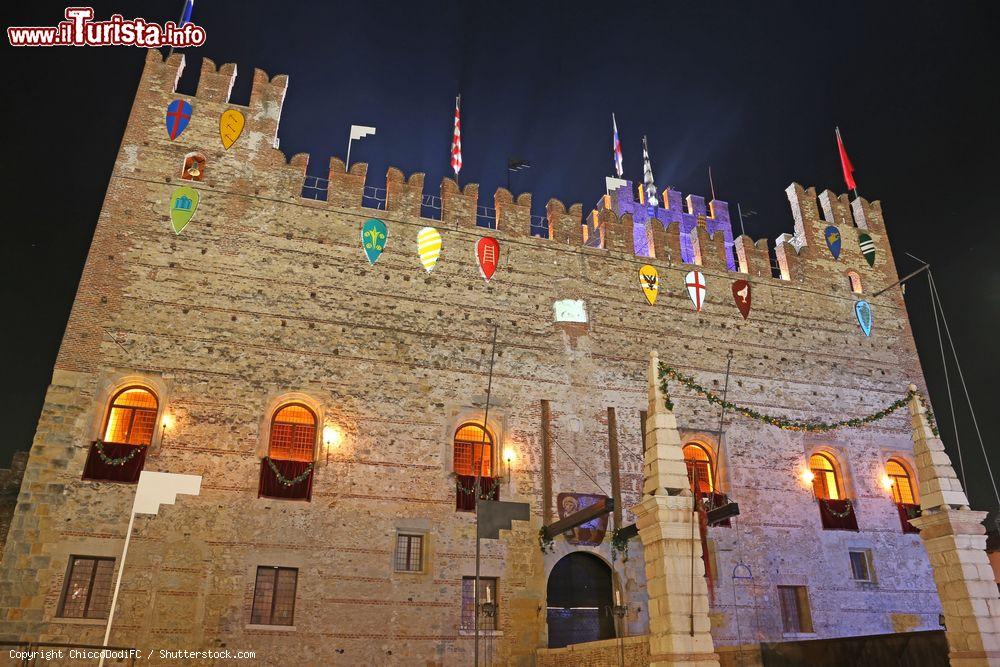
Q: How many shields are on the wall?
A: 12